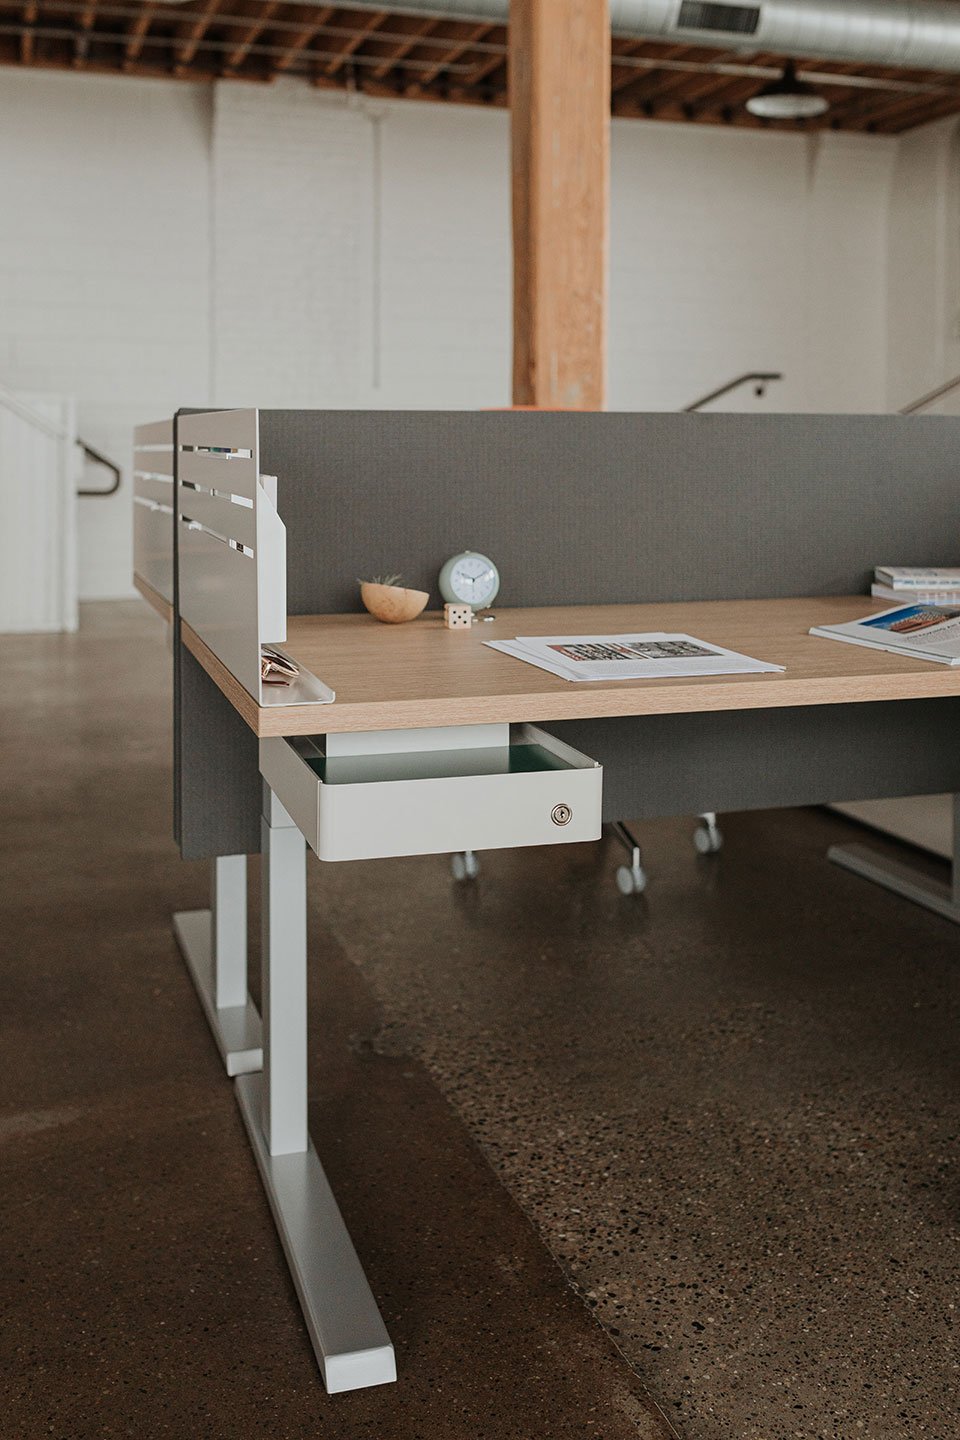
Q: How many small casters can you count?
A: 3